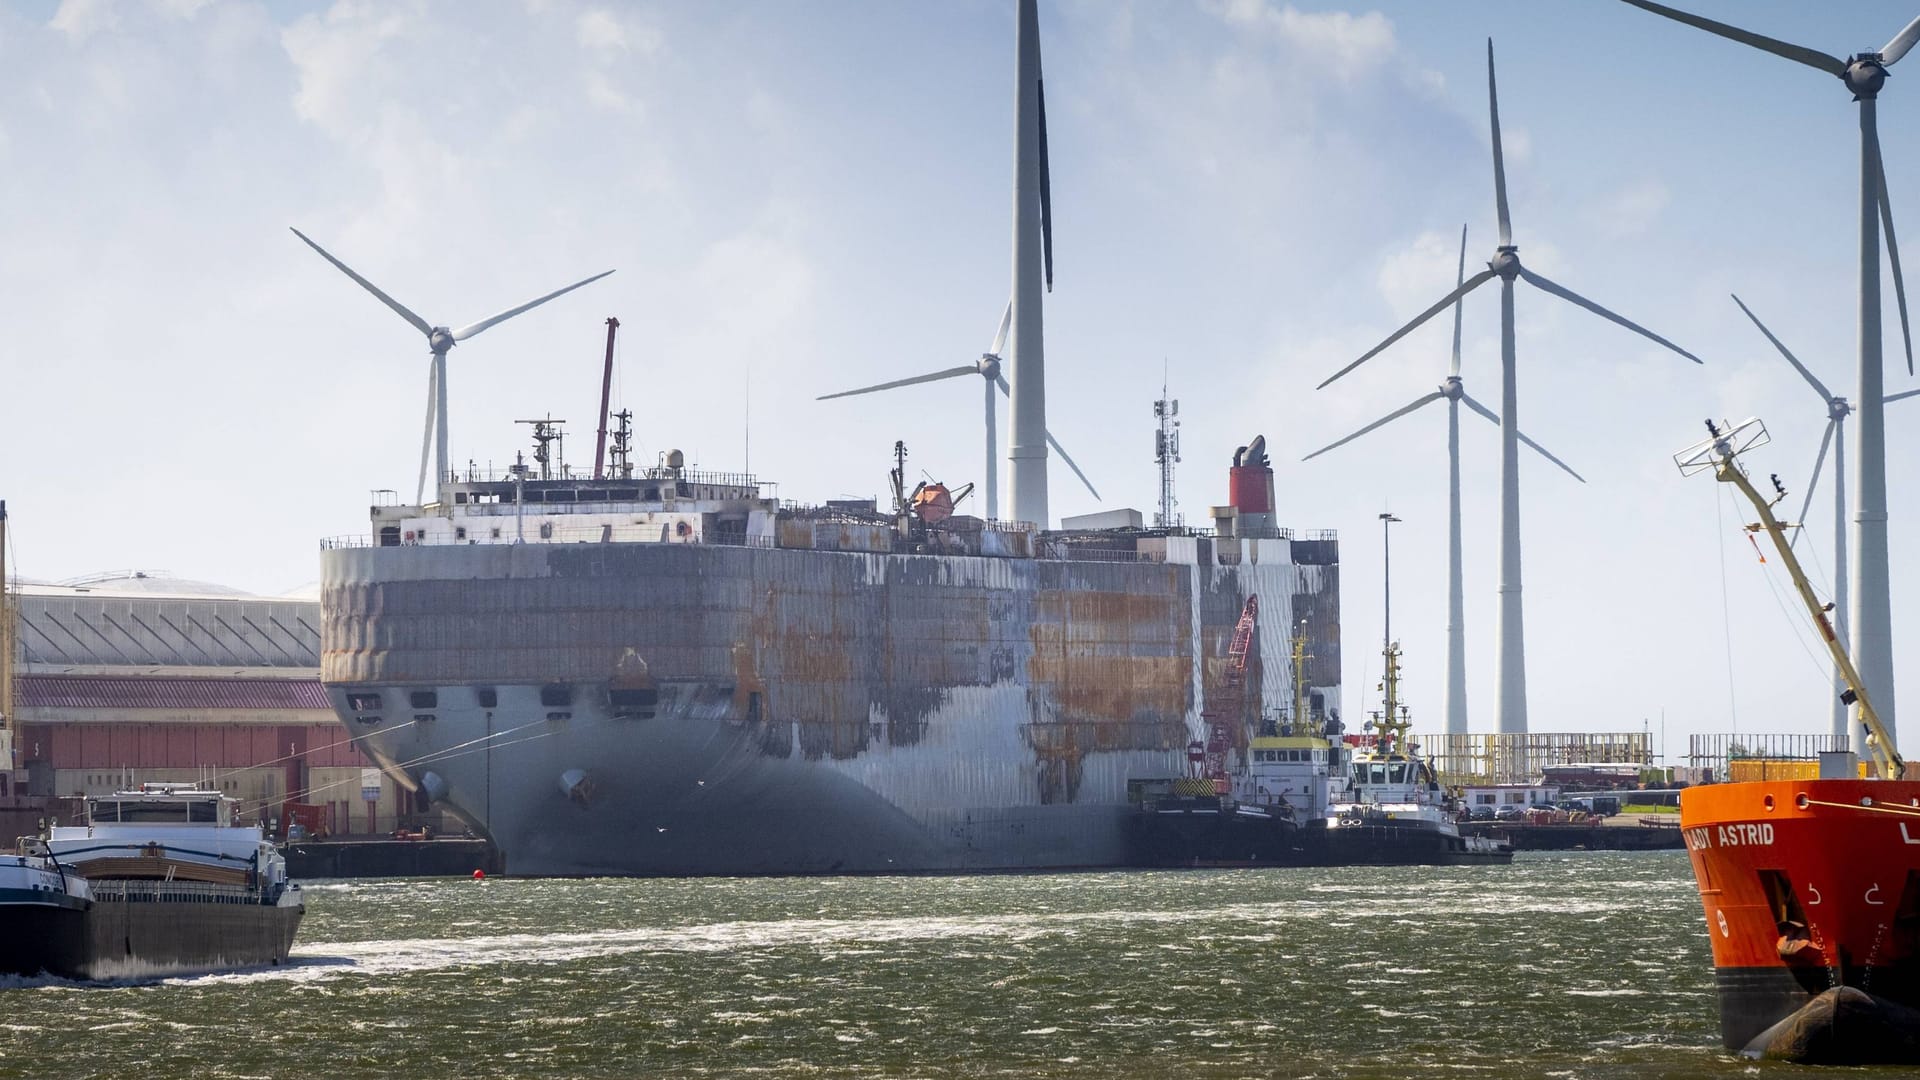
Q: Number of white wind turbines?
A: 7